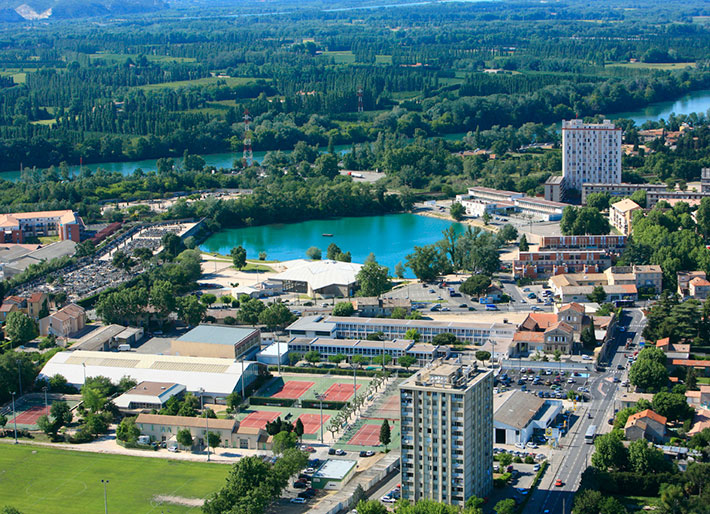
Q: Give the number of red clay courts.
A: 7